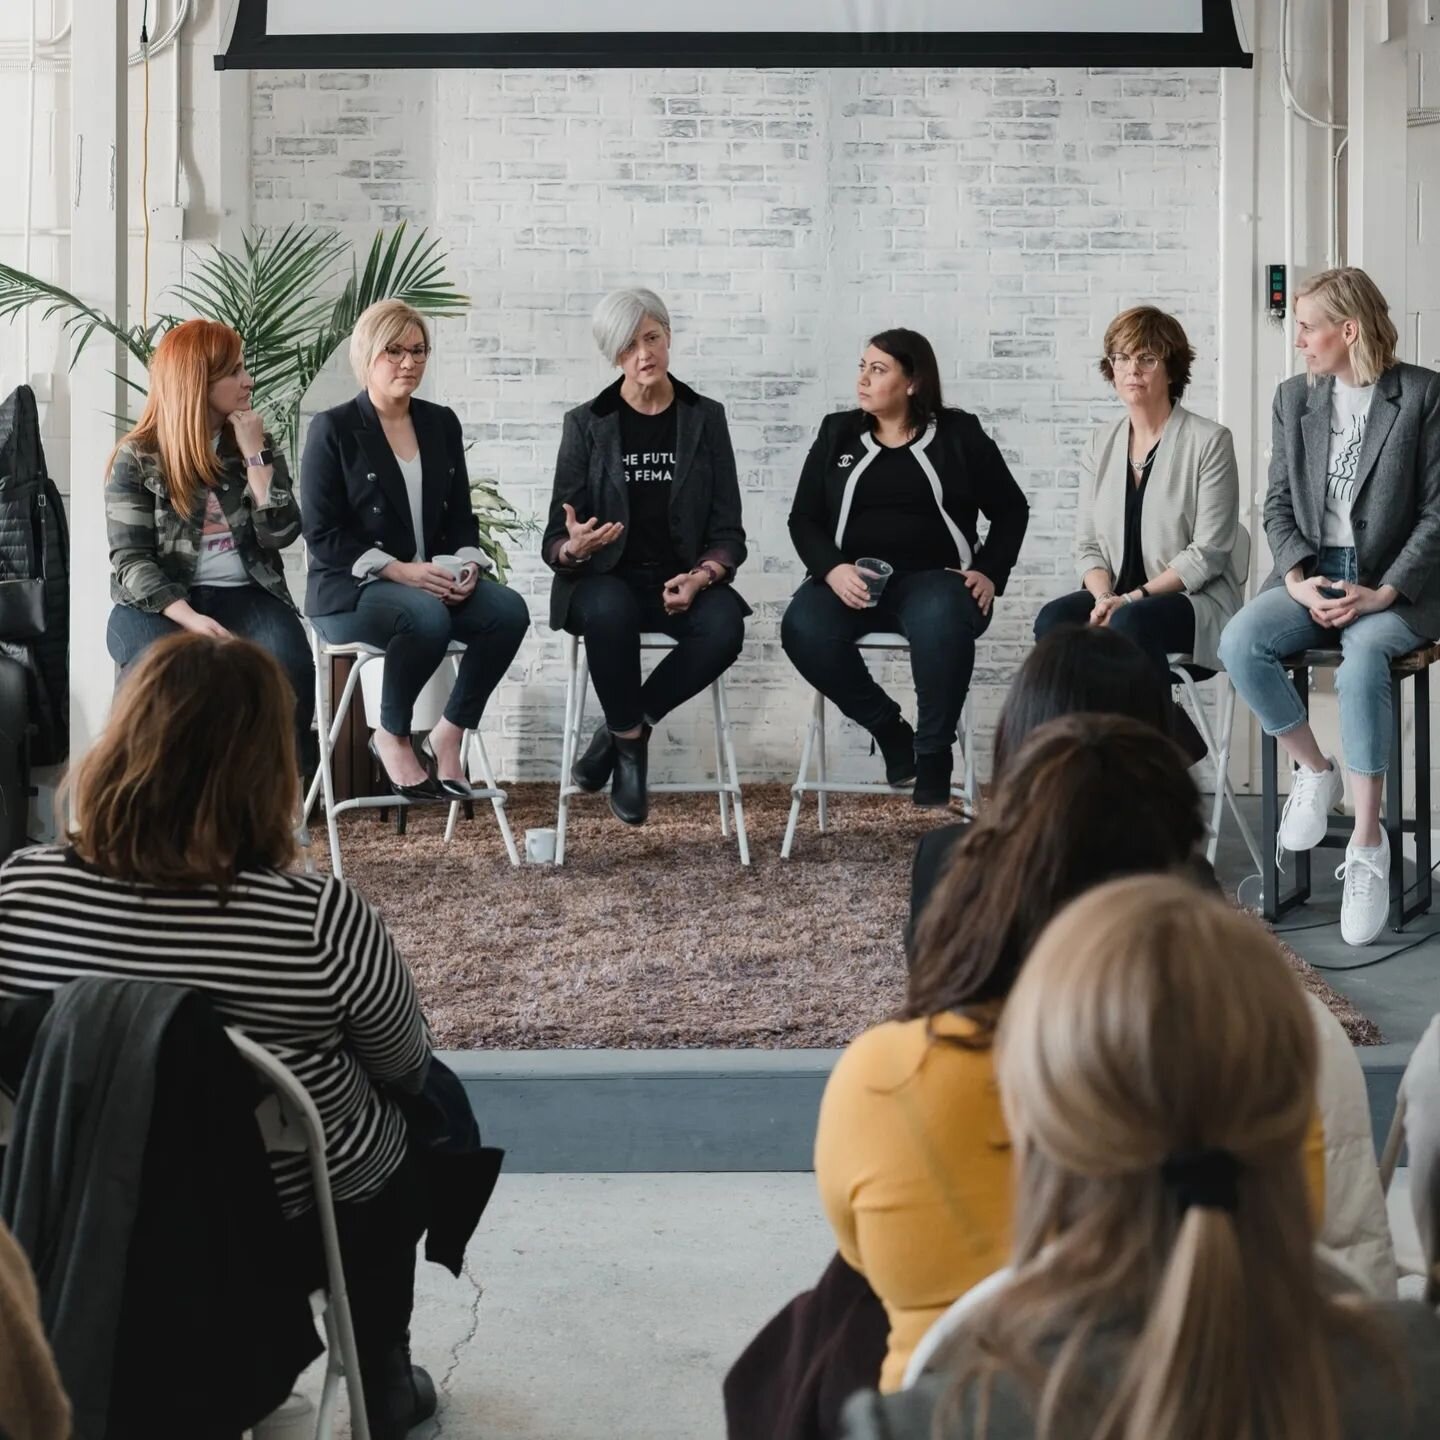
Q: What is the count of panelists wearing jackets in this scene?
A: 6